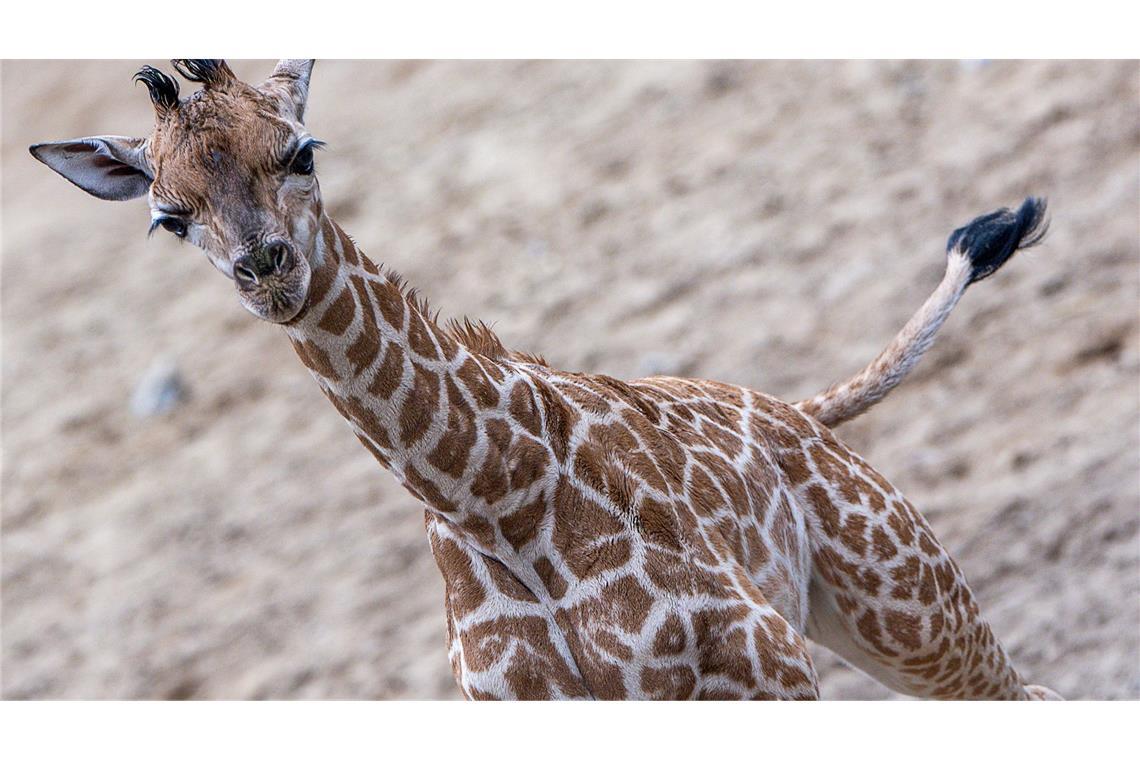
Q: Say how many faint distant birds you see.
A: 0